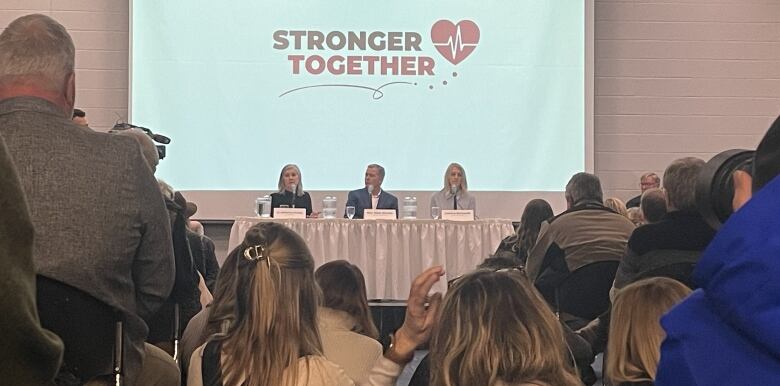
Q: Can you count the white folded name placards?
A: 3